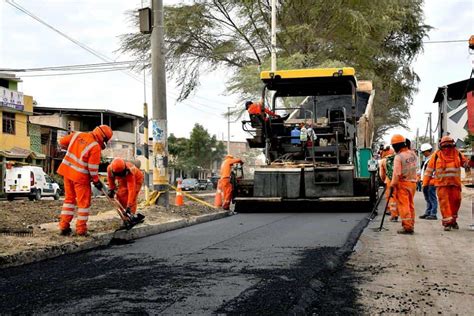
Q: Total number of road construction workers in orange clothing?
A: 7